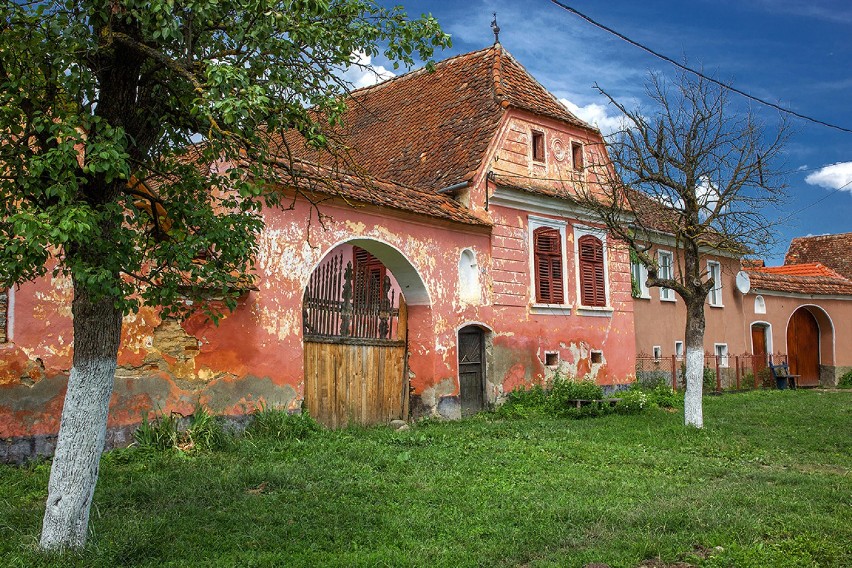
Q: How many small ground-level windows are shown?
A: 5